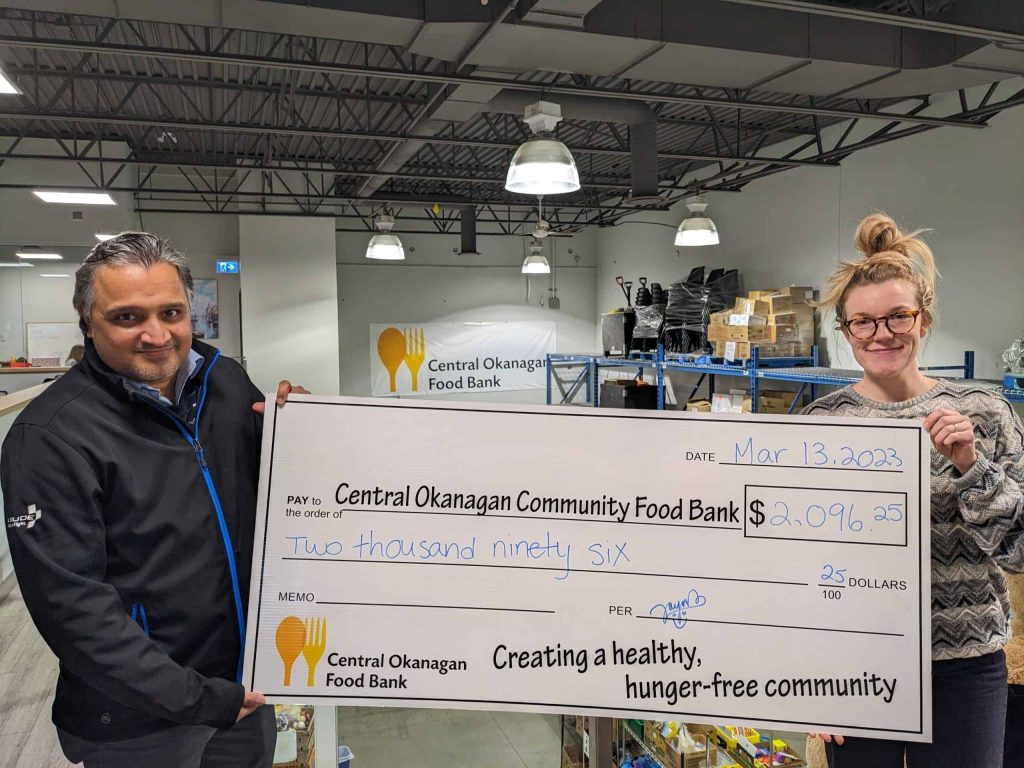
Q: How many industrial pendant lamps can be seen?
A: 4